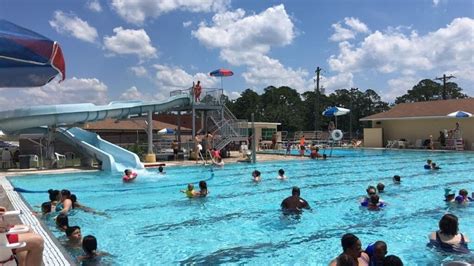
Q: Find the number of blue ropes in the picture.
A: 1